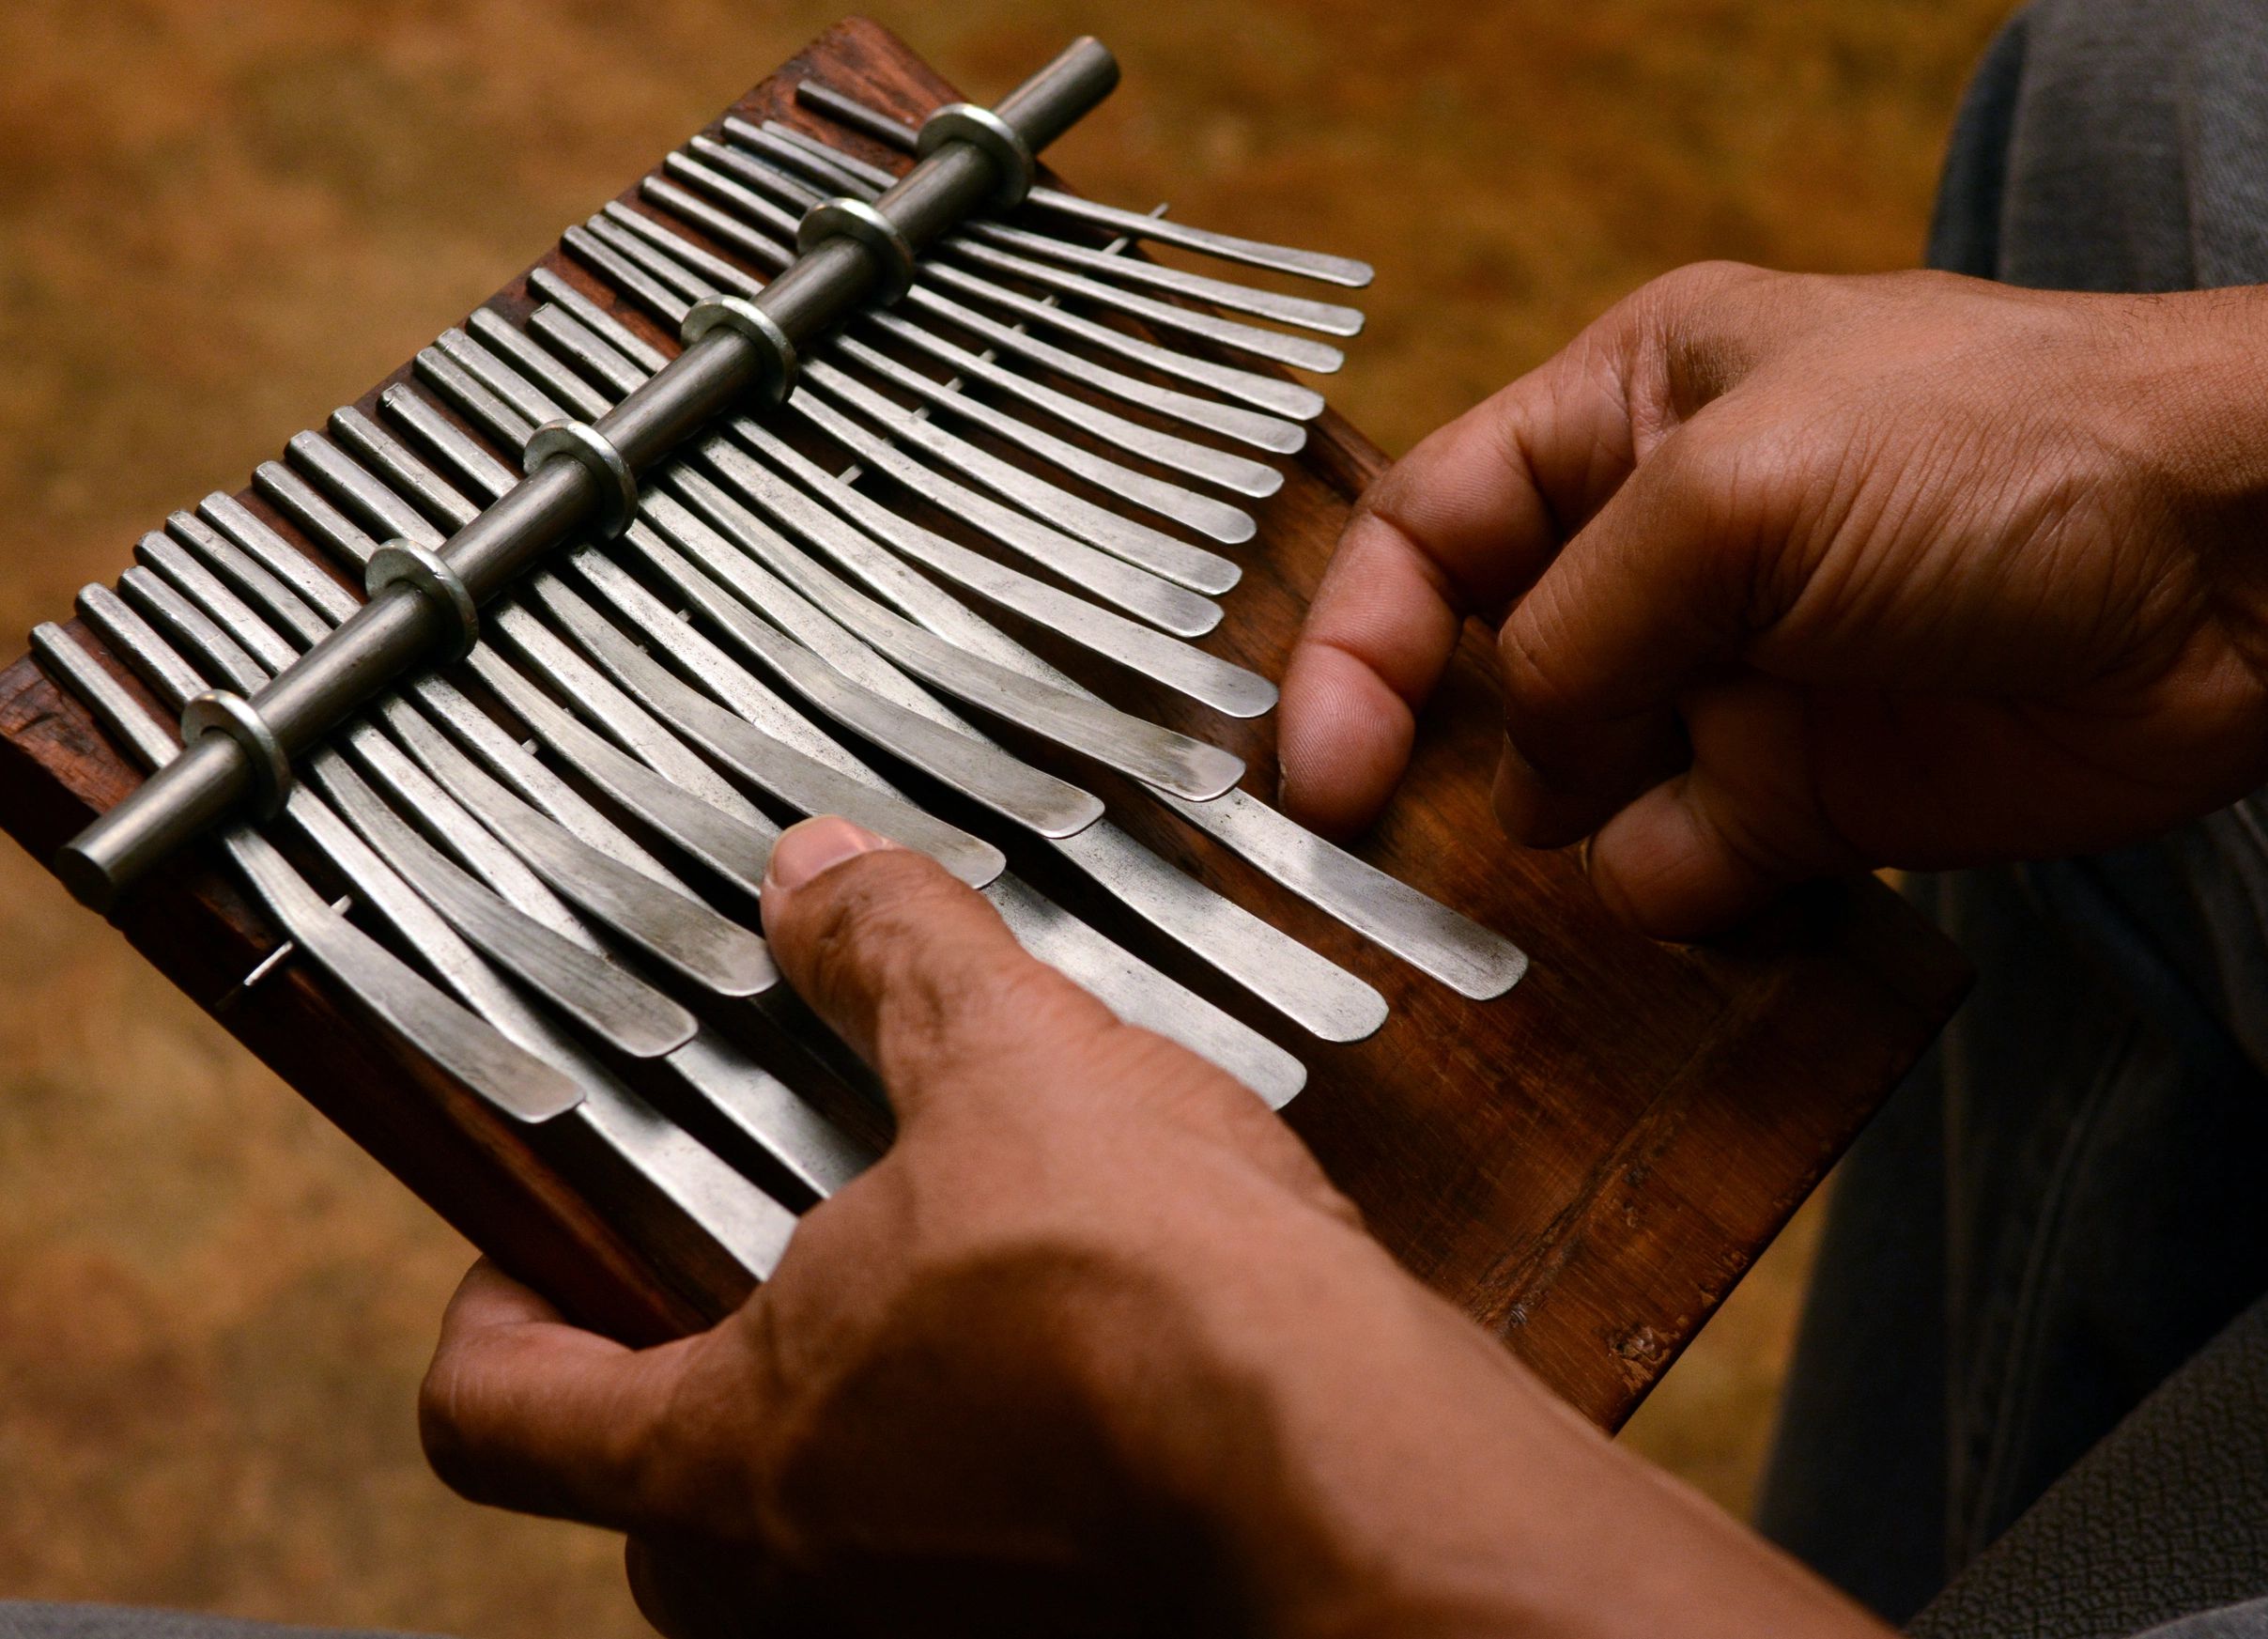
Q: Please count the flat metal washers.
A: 6